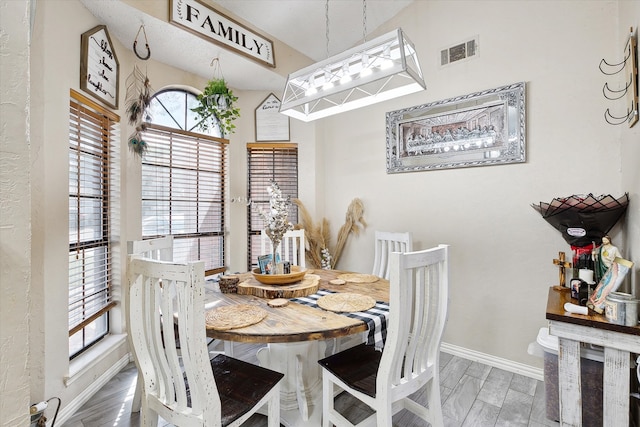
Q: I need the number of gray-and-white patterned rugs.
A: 0